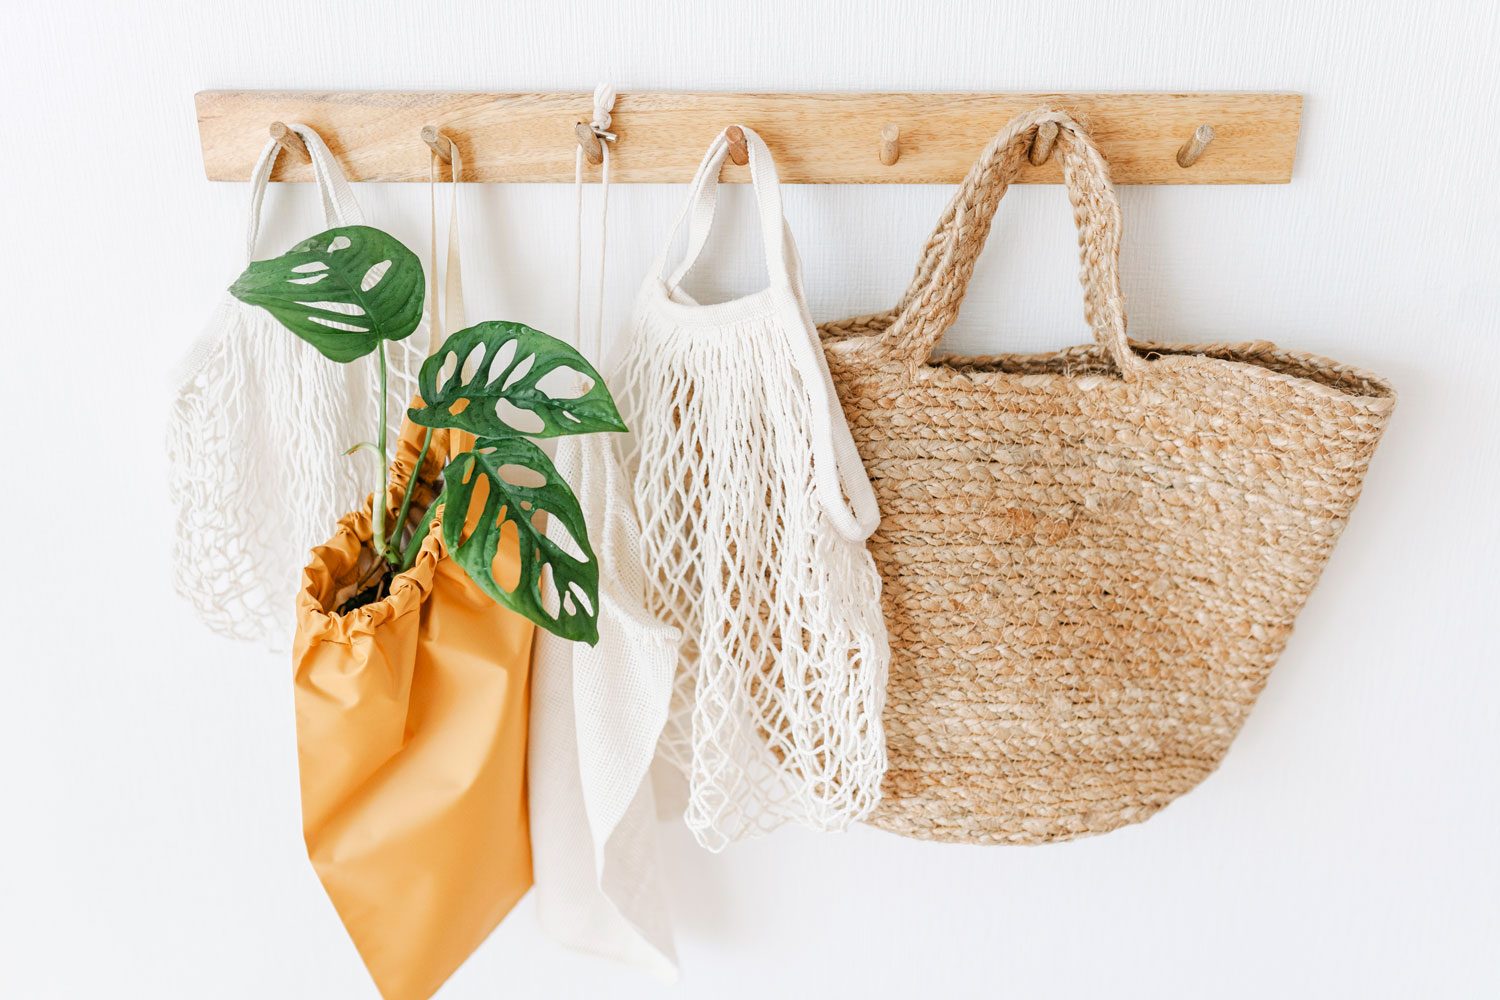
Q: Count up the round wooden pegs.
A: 7